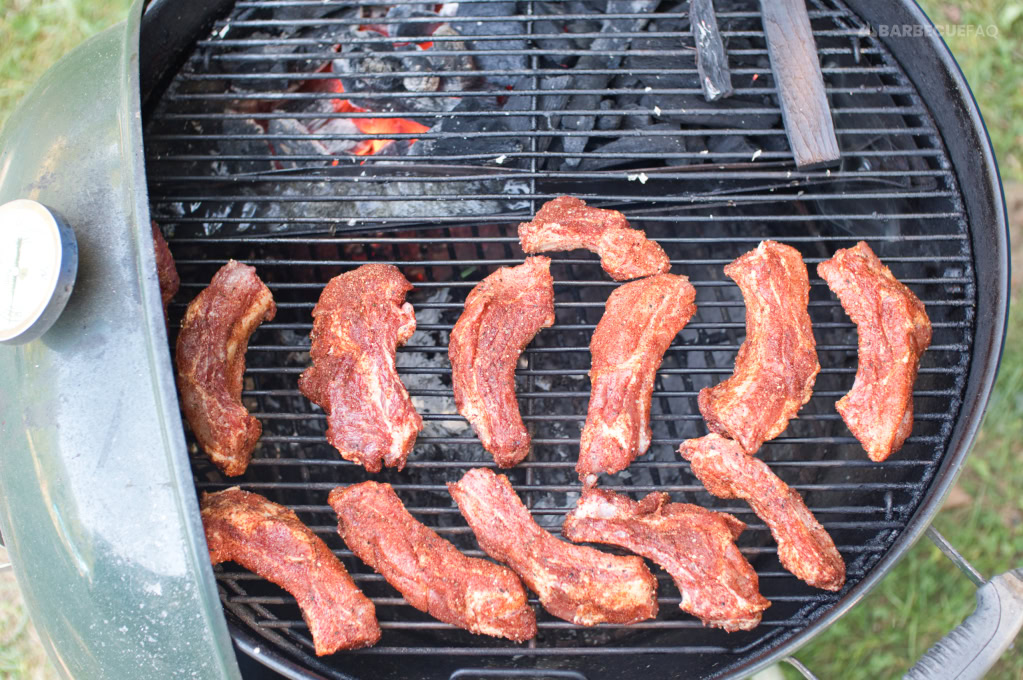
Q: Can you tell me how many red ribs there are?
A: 13